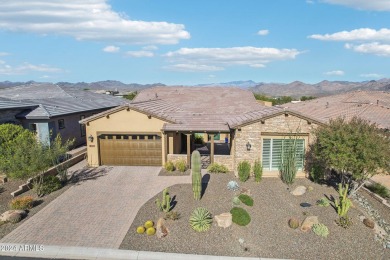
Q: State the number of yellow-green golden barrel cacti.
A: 3